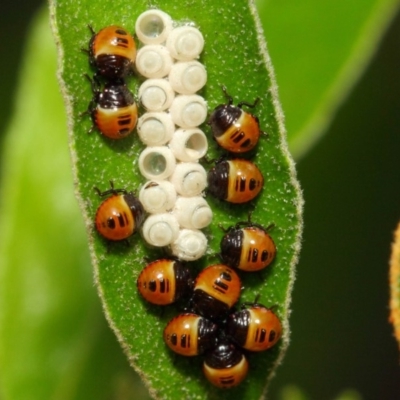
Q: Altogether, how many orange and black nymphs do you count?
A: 11